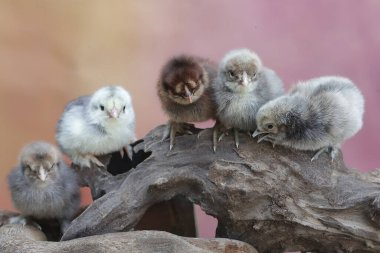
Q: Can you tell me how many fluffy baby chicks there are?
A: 5